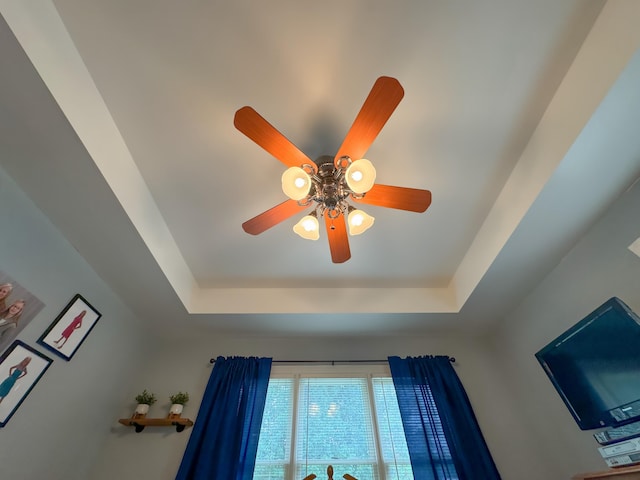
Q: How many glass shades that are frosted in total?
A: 4